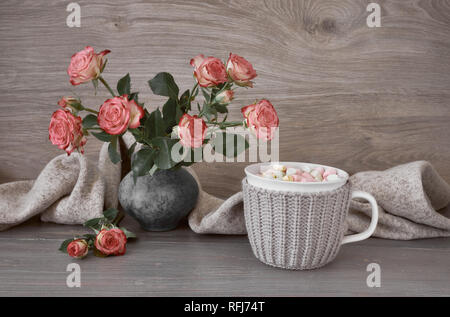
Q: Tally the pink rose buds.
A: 11